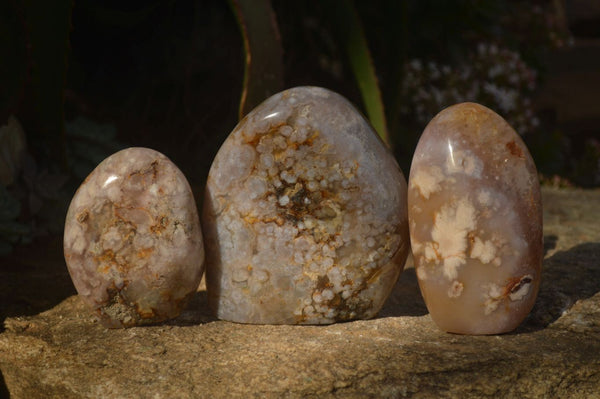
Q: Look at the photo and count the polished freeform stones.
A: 3